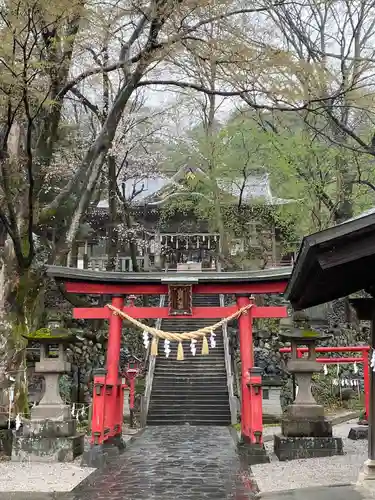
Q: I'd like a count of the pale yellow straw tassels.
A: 3